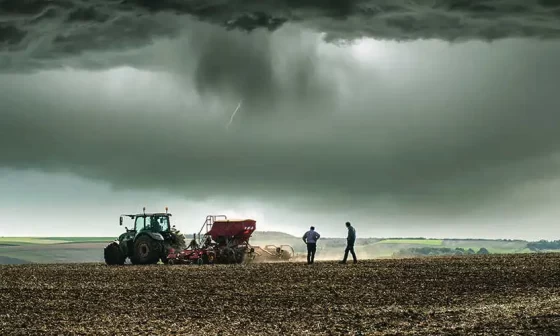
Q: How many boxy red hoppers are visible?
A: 1